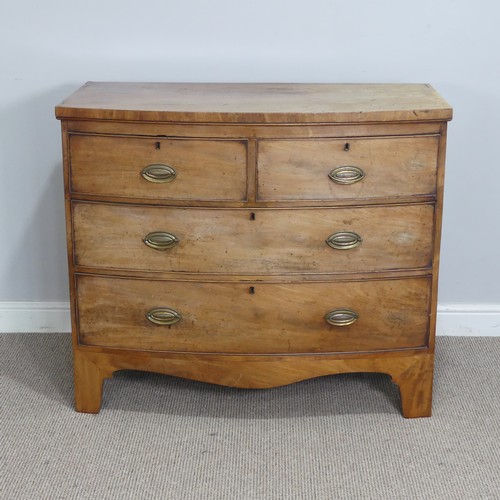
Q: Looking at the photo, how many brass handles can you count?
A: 6